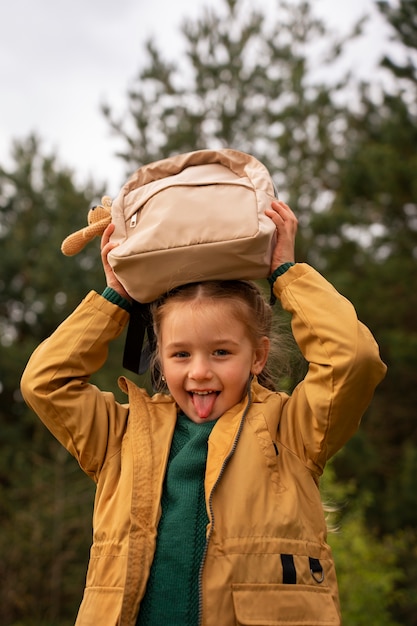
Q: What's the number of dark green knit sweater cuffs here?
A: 2